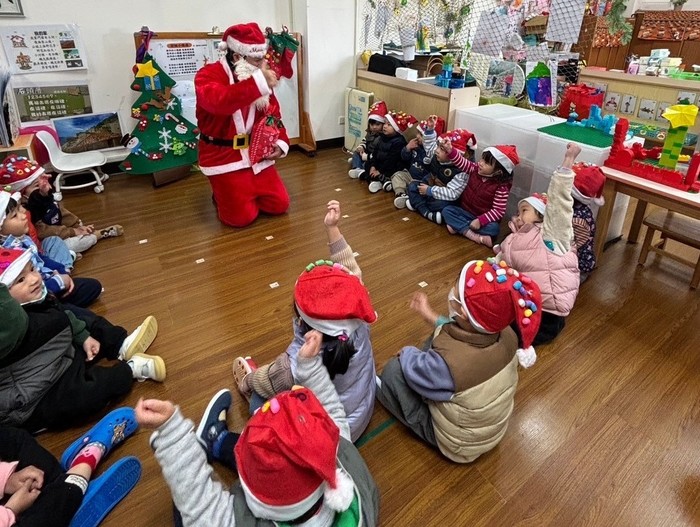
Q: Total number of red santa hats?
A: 14